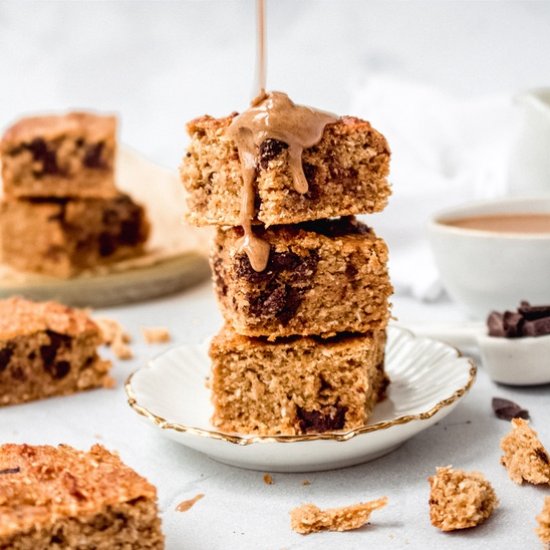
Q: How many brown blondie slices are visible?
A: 7